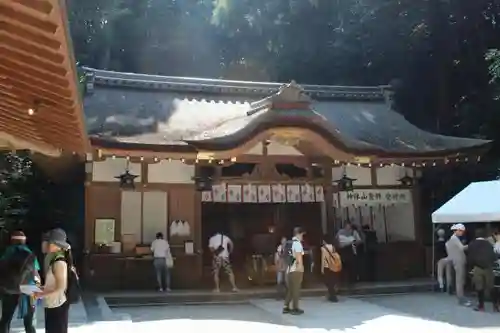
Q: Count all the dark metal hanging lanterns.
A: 4